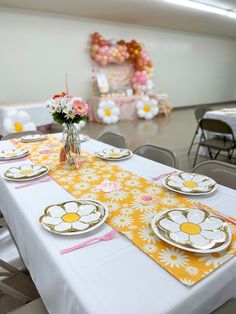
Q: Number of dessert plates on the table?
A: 8